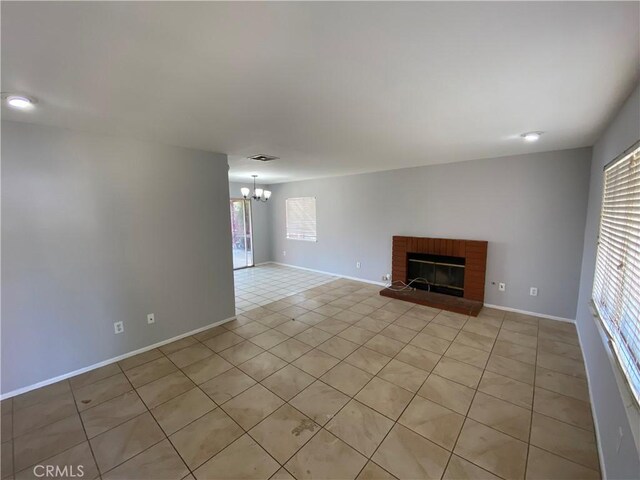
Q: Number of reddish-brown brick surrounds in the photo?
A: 1